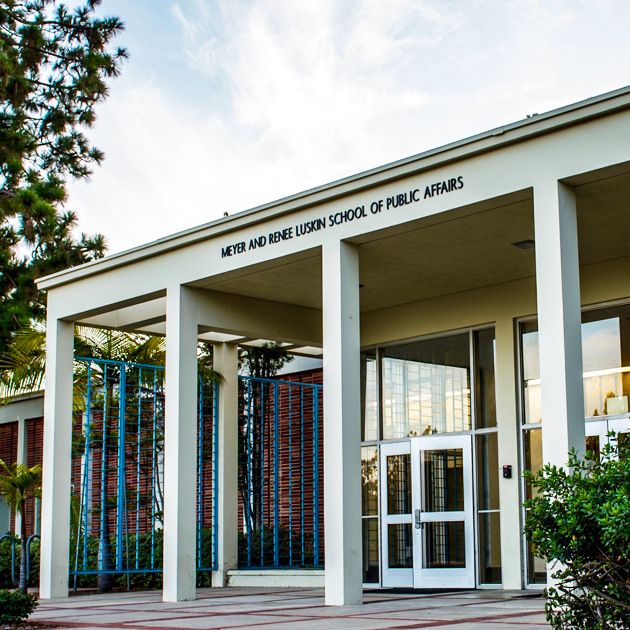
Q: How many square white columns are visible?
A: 5